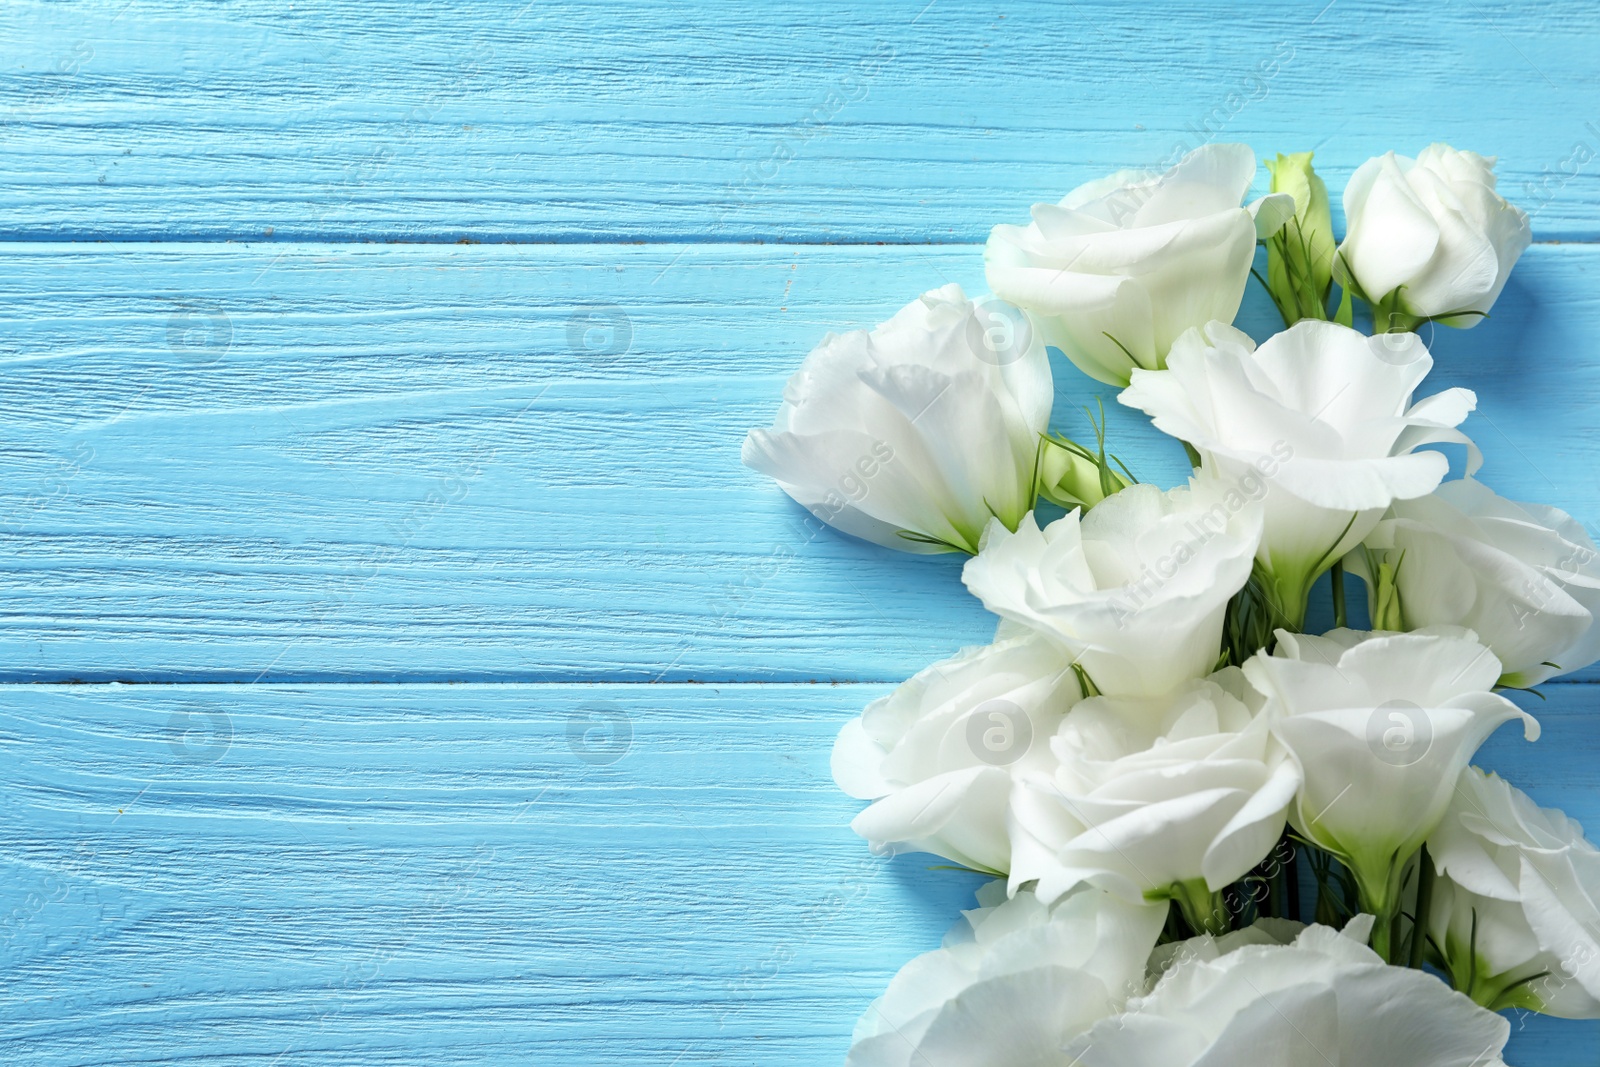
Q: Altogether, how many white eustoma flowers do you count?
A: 12